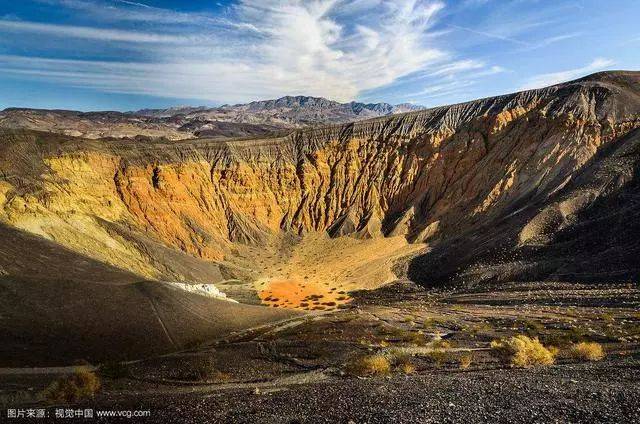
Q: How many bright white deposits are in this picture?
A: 1